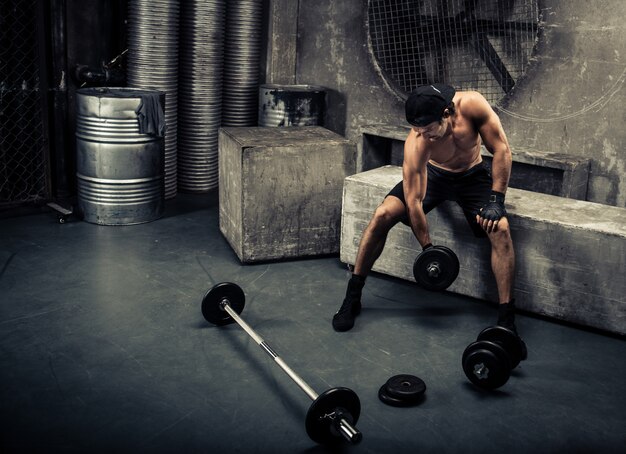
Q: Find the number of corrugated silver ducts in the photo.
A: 3